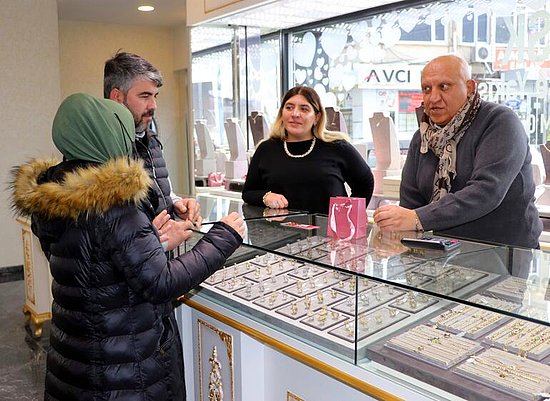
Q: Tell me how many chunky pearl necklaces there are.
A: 1